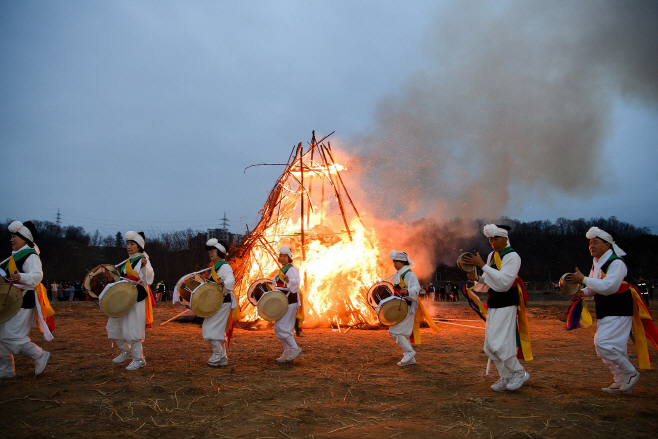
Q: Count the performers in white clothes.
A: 7